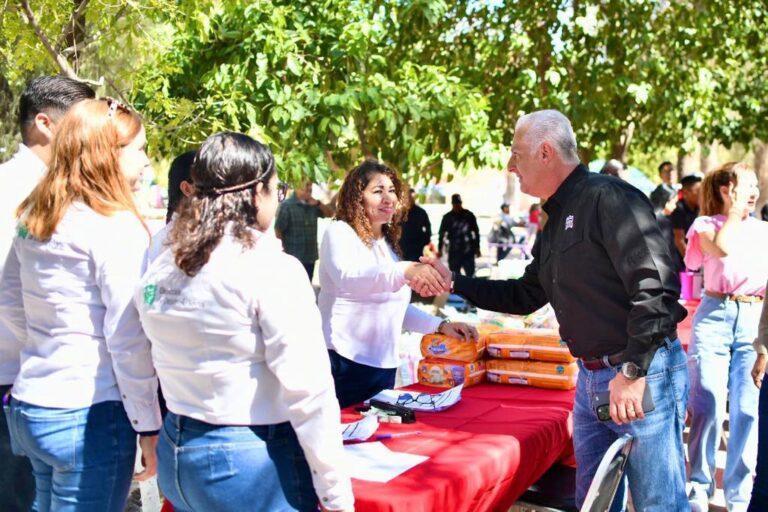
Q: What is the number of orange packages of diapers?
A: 4